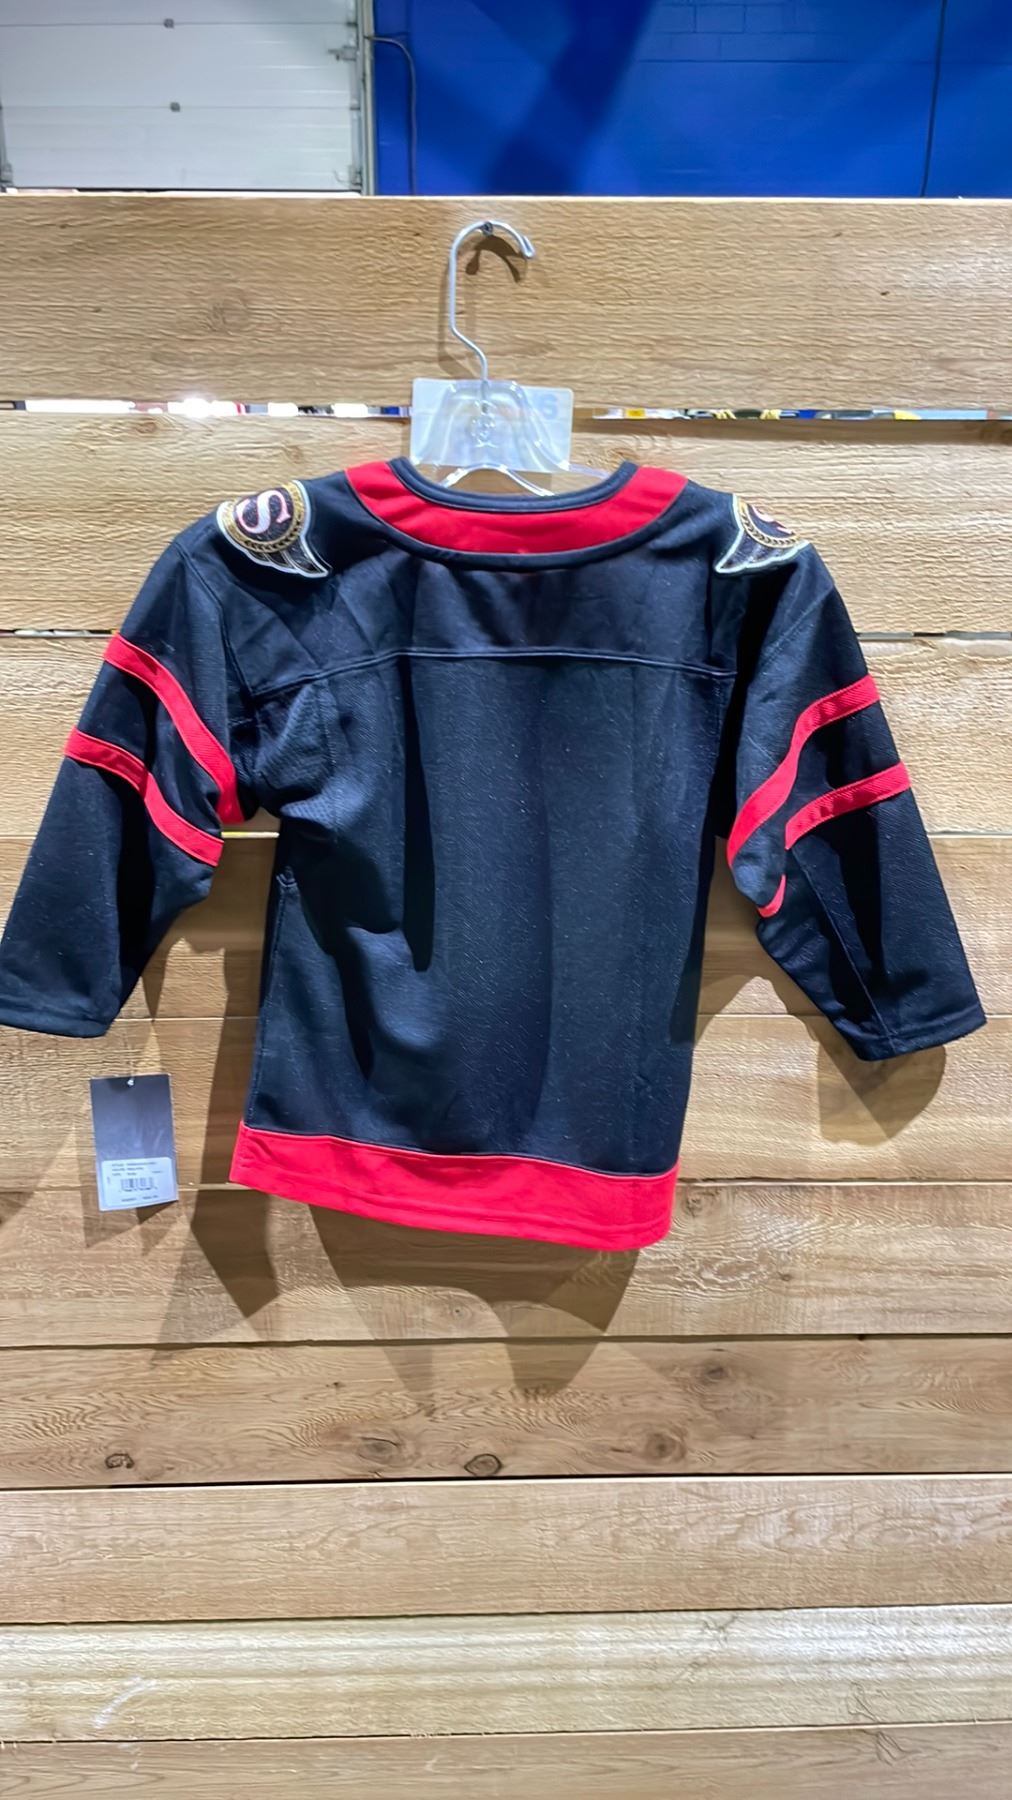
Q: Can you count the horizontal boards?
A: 10